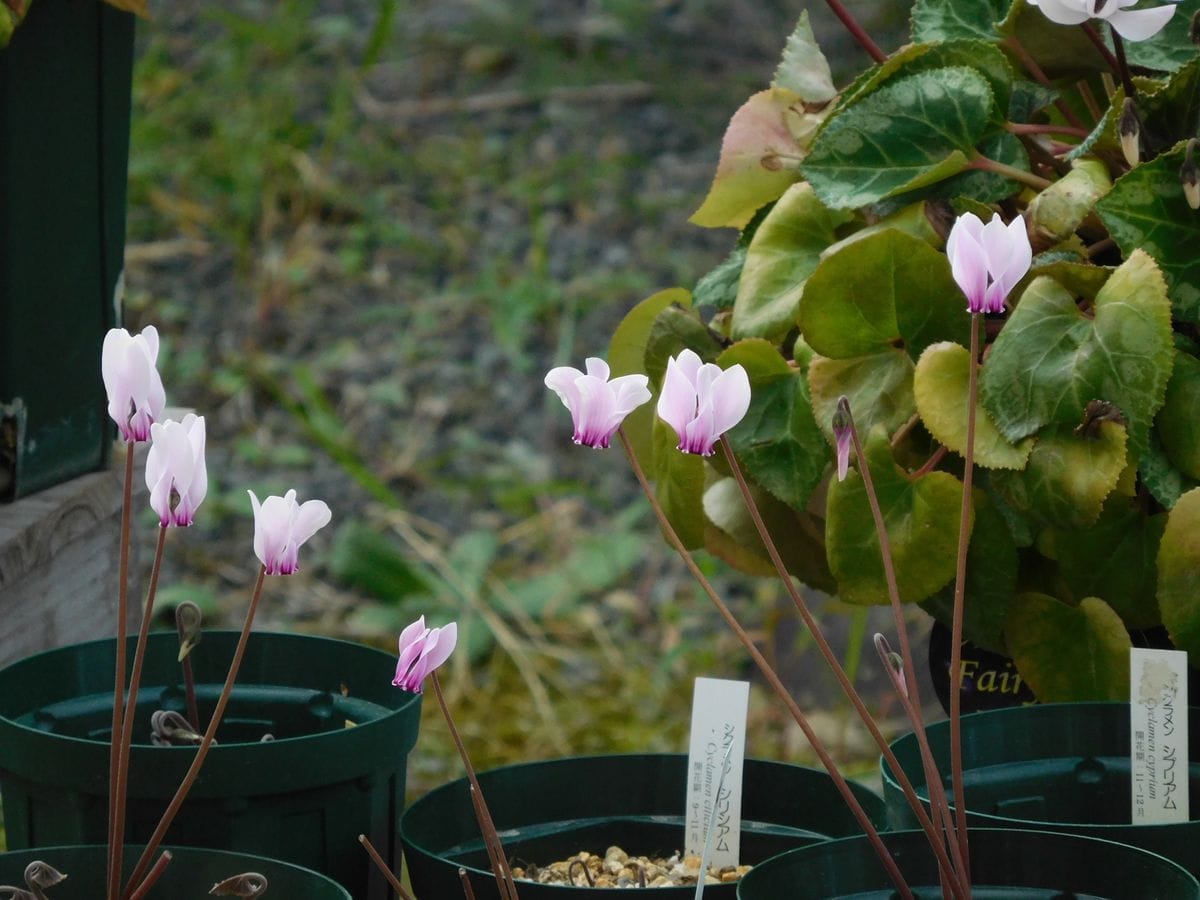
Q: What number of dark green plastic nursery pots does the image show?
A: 5